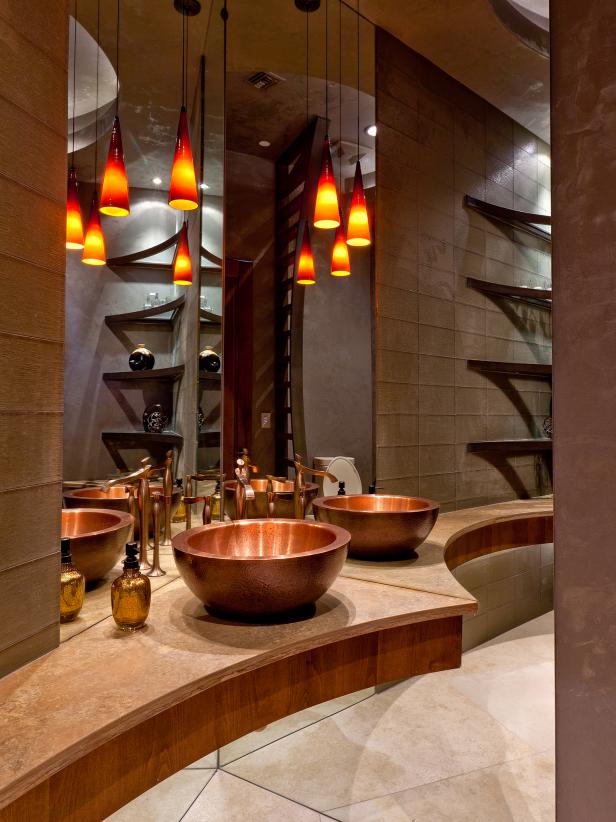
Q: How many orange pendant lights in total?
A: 9